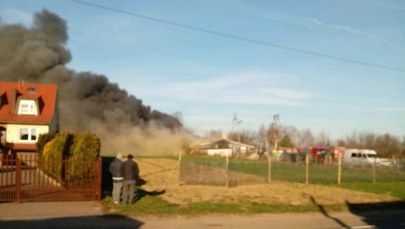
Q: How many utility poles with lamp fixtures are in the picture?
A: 2